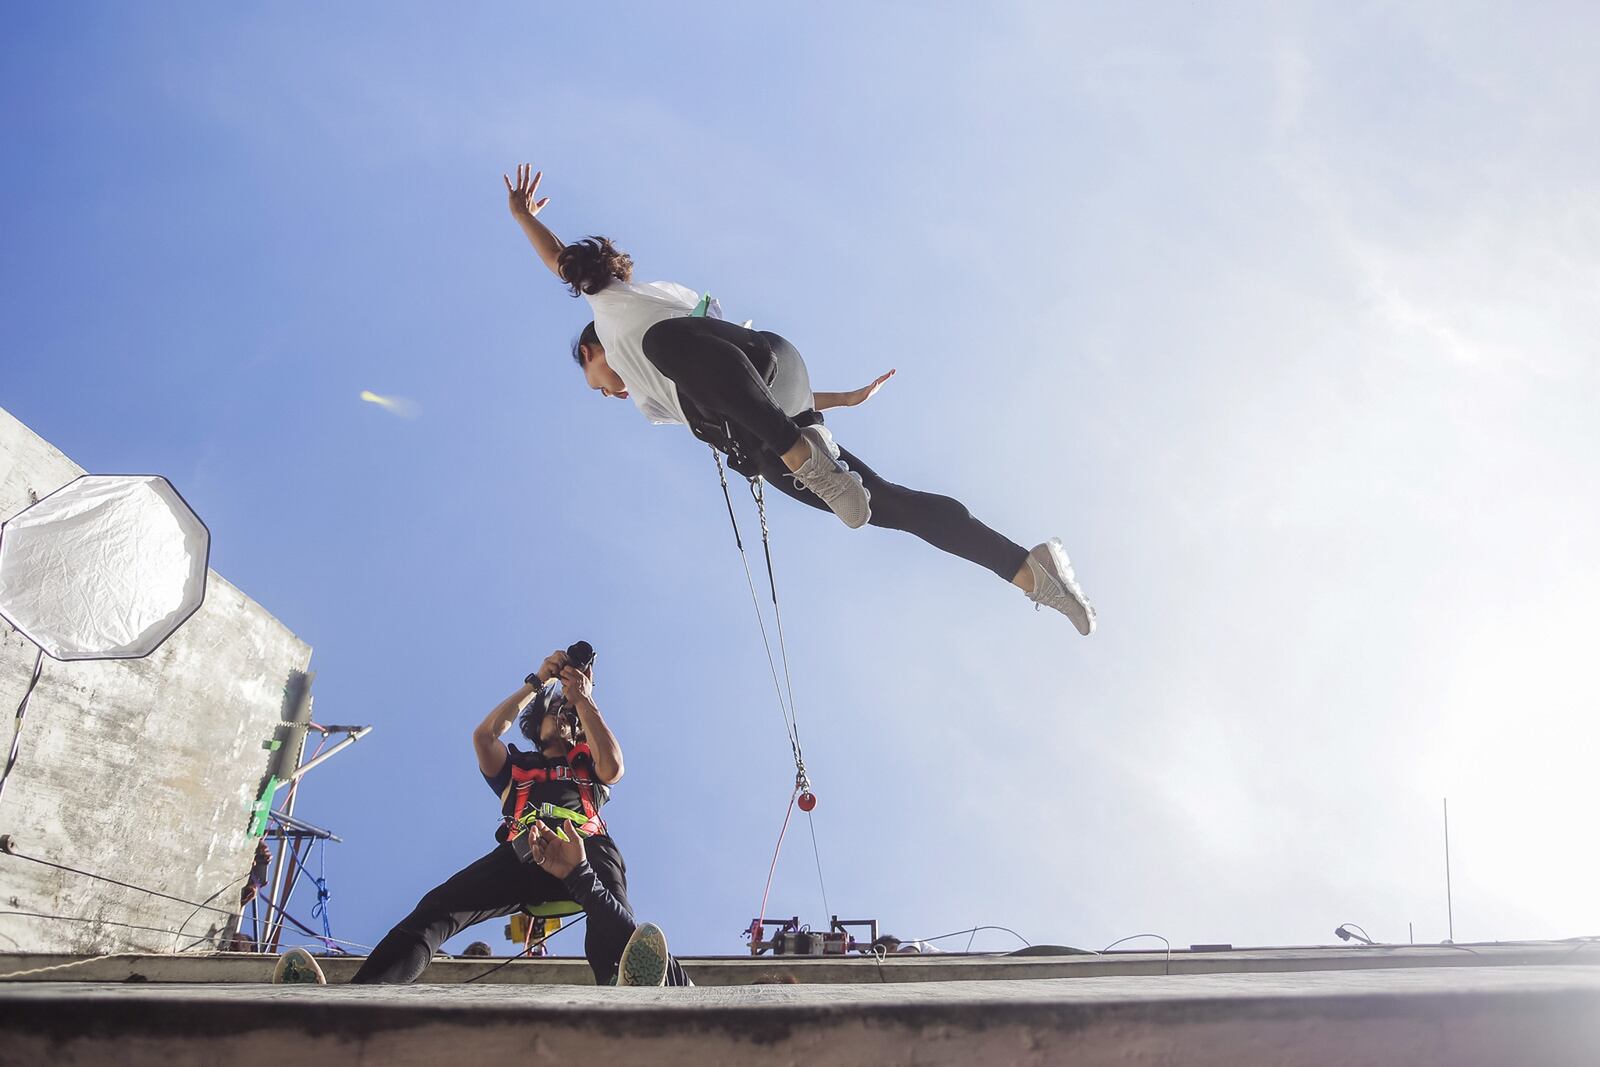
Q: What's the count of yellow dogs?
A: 0